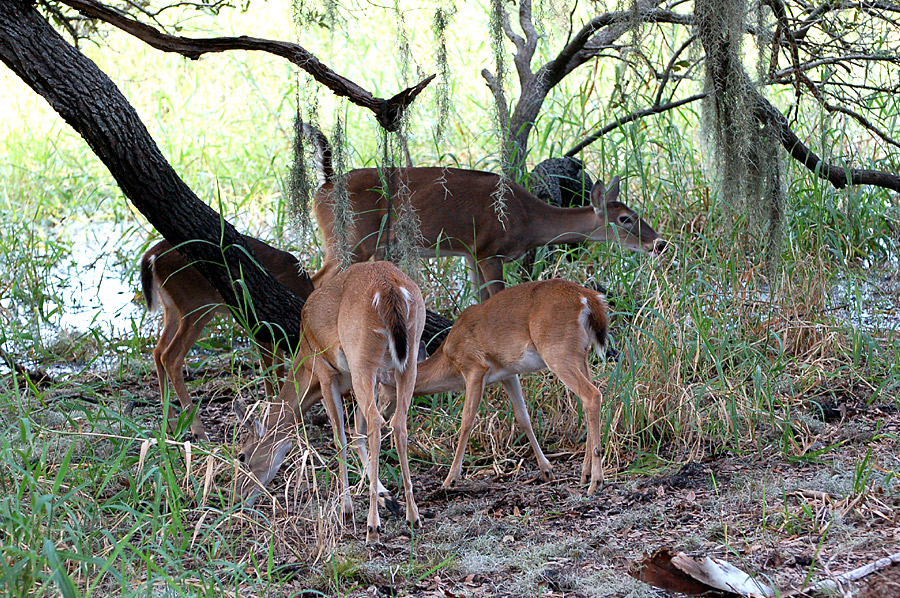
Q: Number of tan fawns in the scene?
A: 2